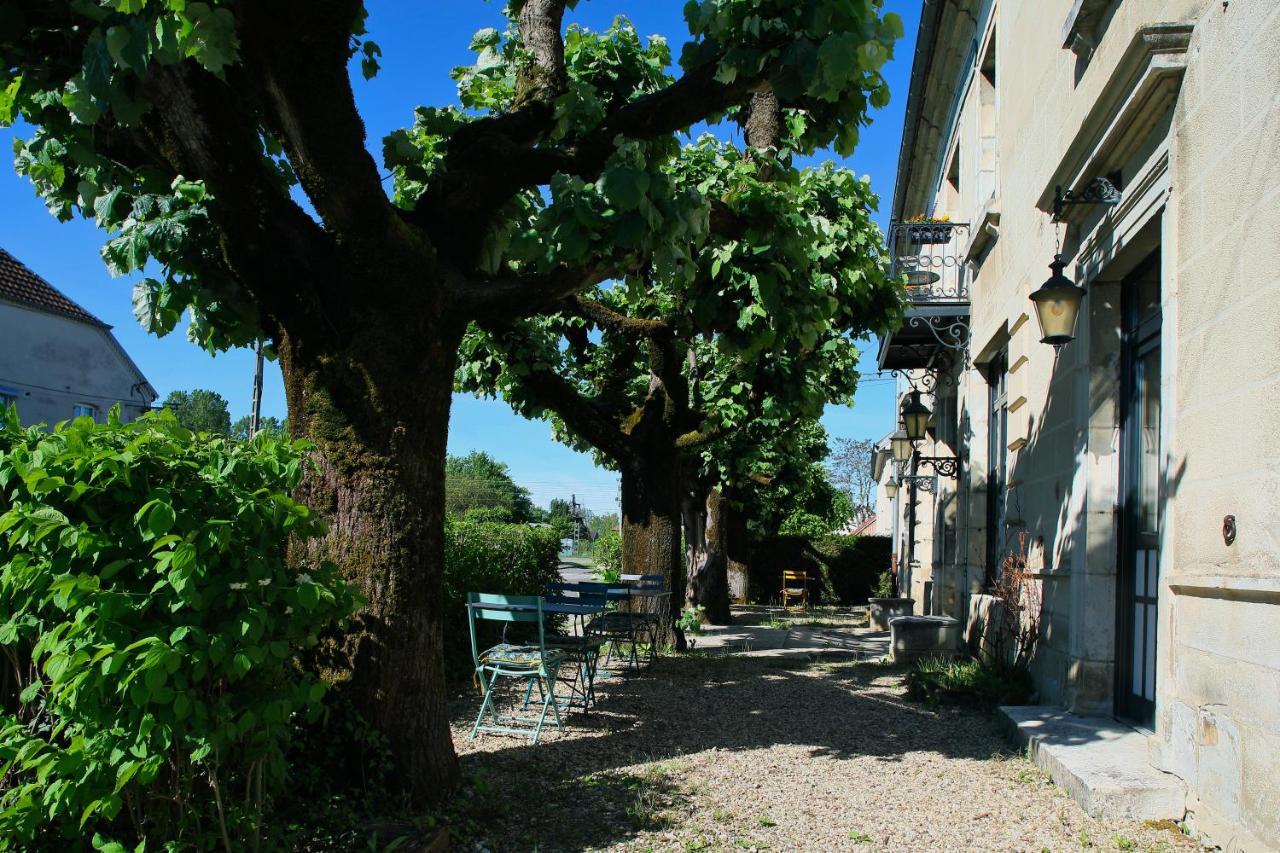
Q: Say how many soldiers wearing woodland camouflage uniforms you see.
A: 0